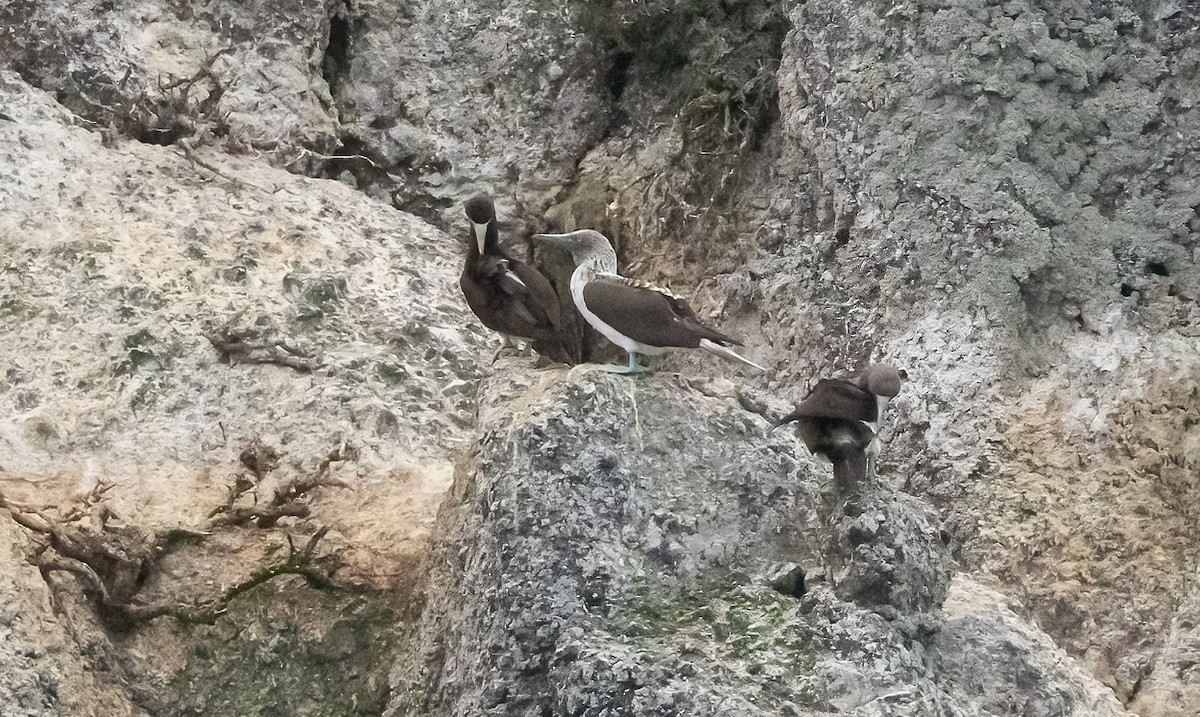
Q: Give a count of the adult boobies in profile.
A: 1